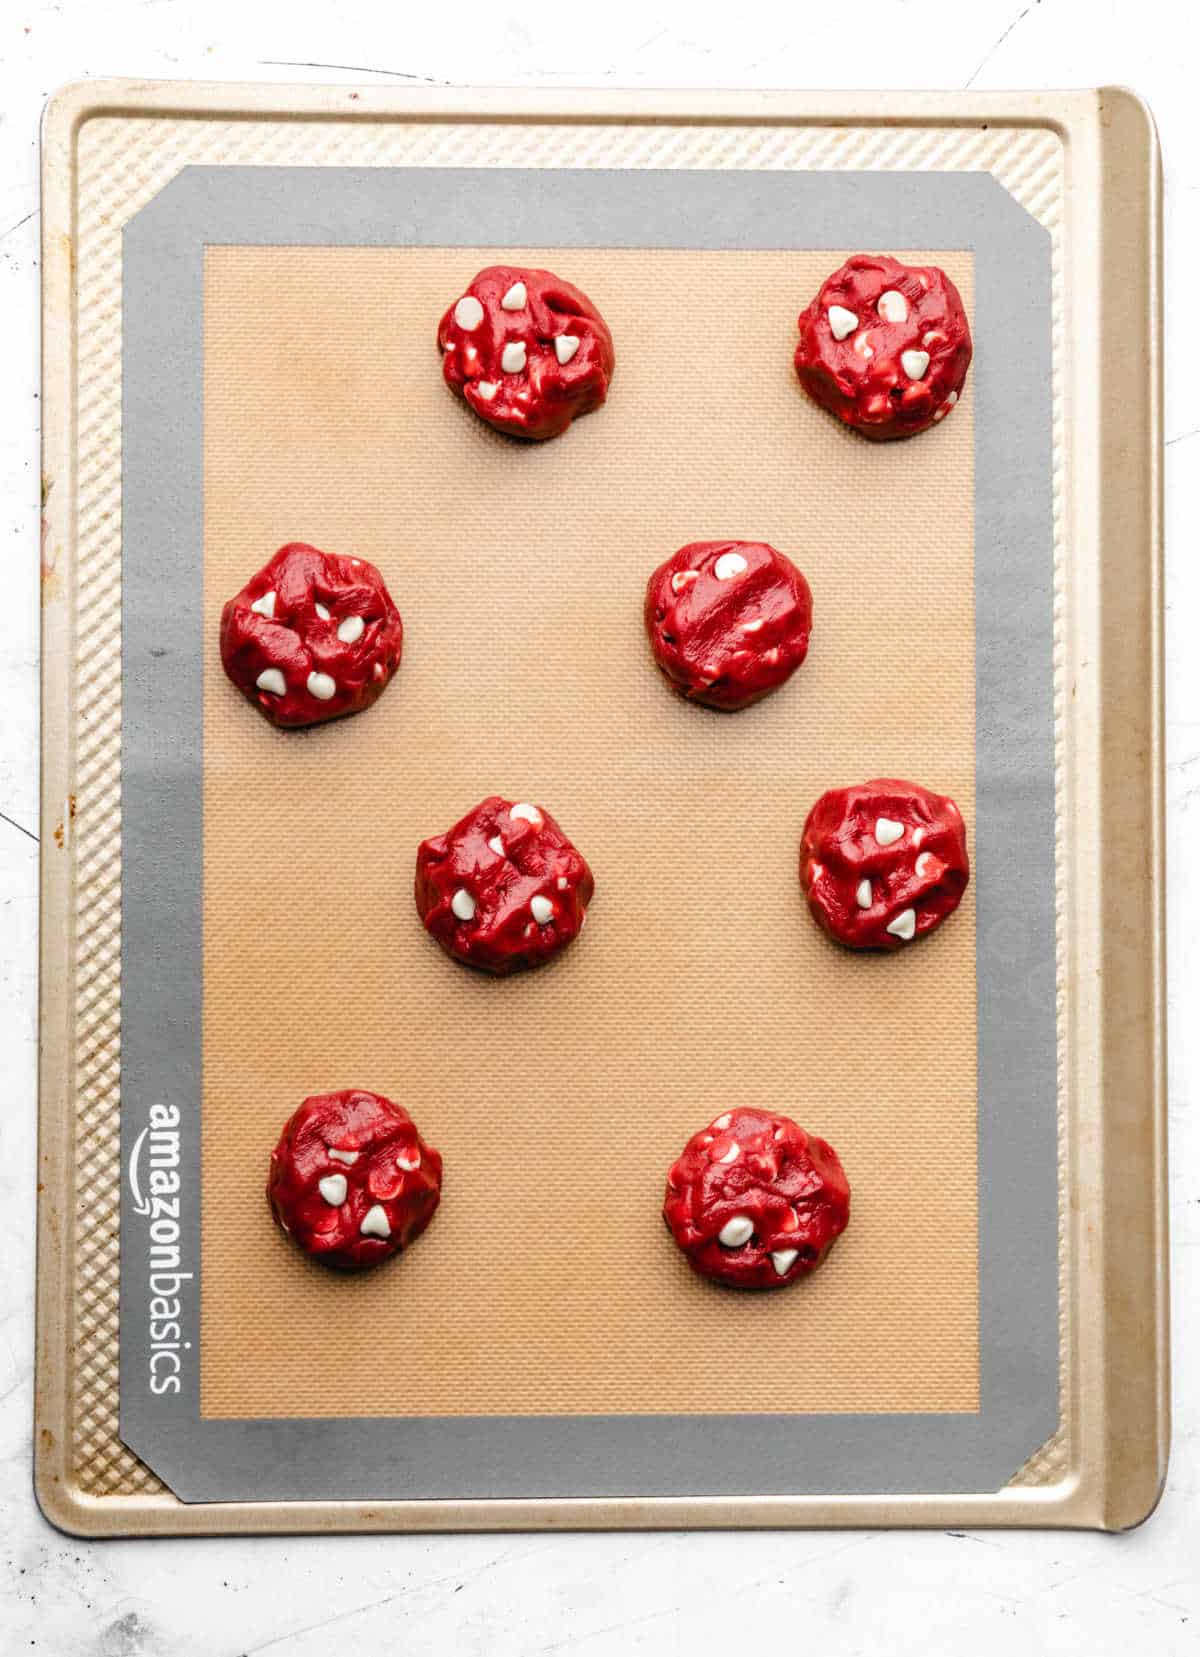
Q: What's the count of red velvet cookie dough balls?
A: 8